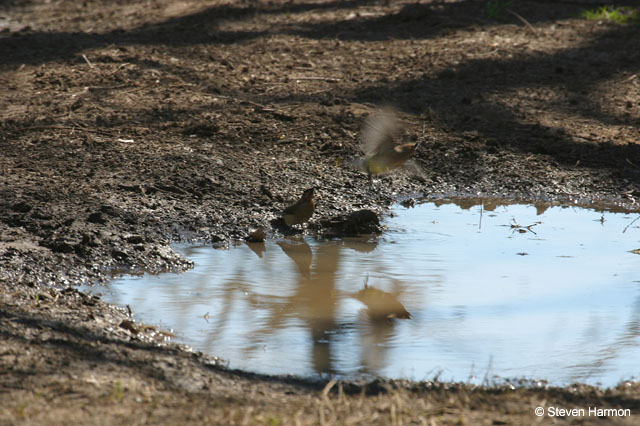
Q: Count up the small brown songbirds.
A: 2